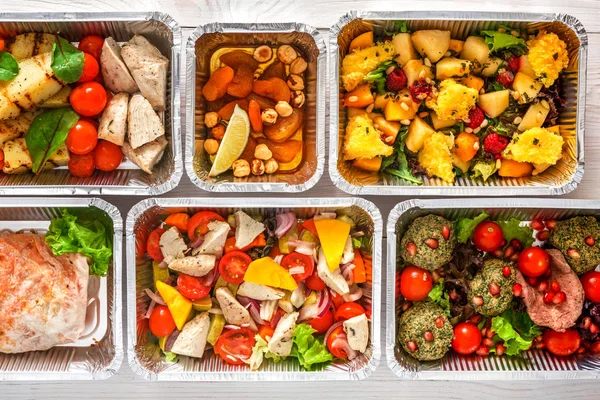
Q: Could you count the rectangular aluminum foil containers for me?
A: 6